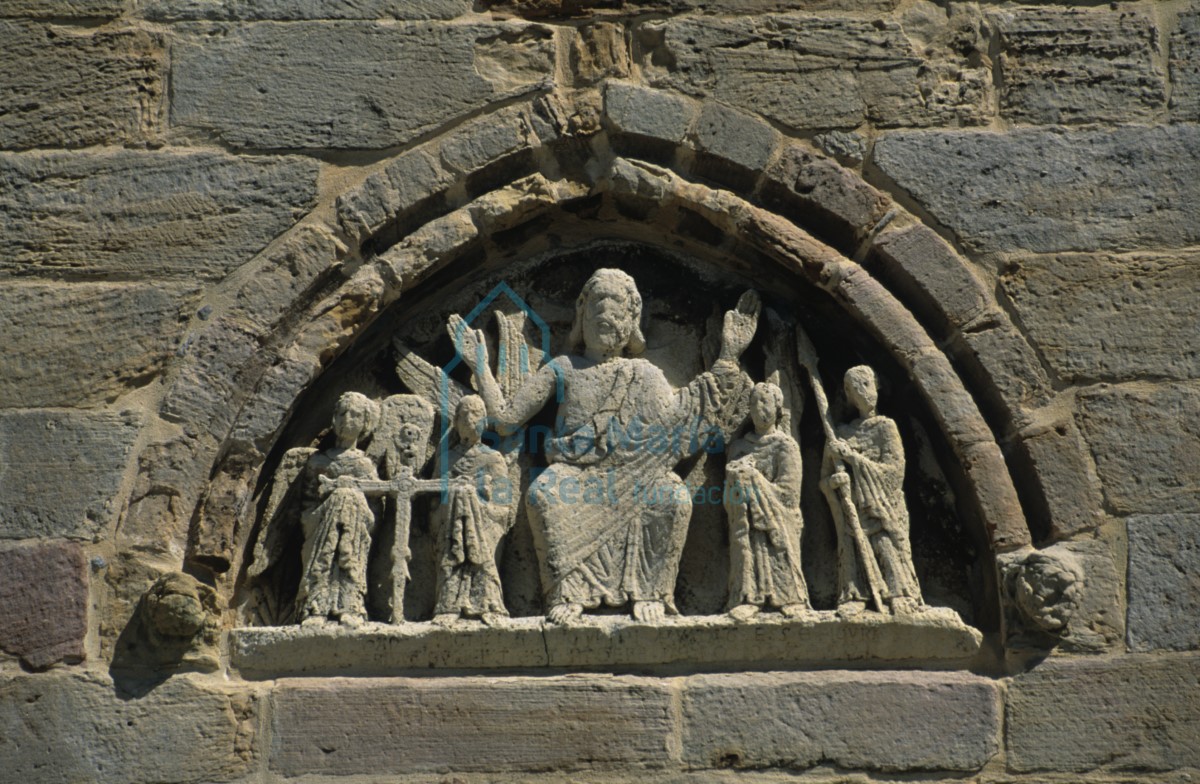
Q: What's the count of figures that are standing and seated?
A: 5